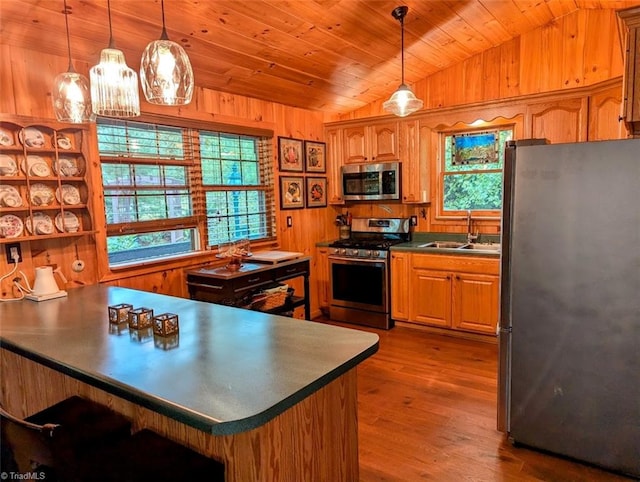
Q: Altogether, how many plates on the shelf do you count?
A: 12